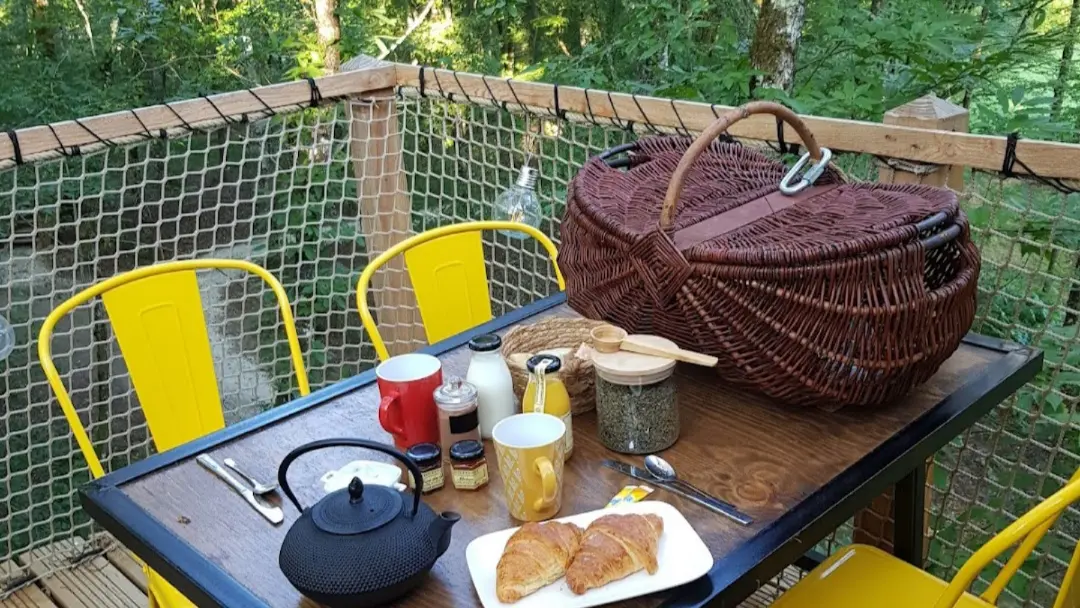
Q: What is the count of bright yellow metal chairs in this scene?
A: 3